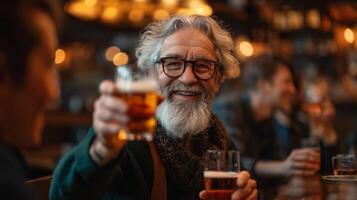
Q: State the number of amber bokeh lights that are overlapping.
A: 2